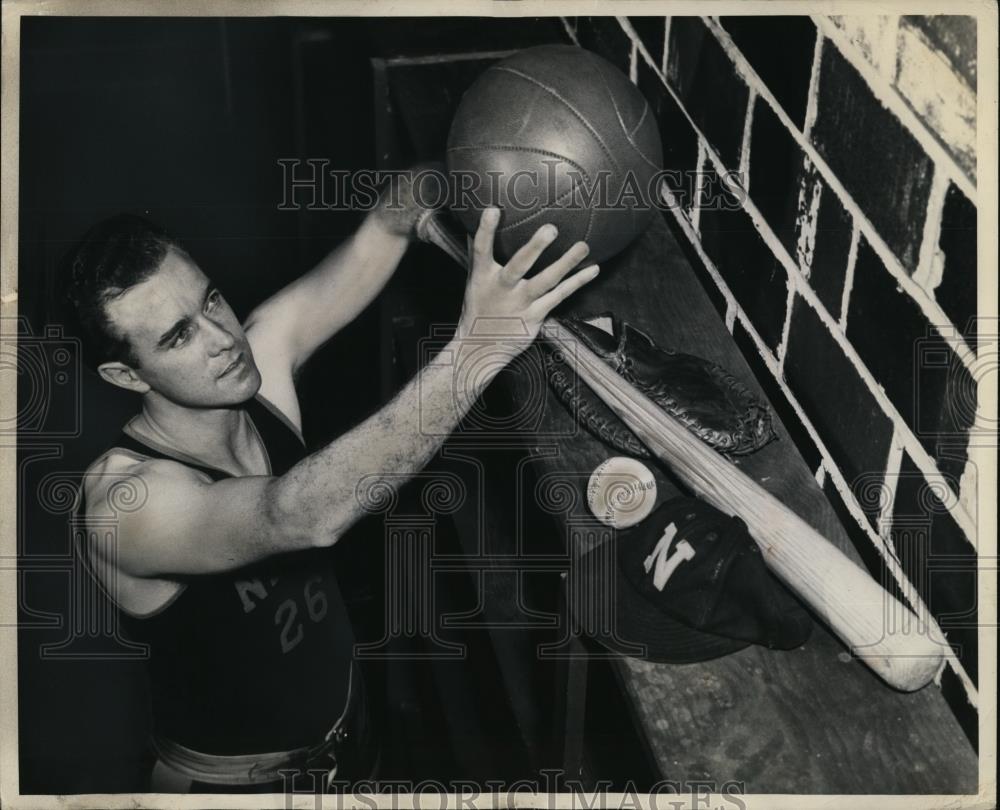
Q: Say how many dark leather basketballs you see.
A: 1